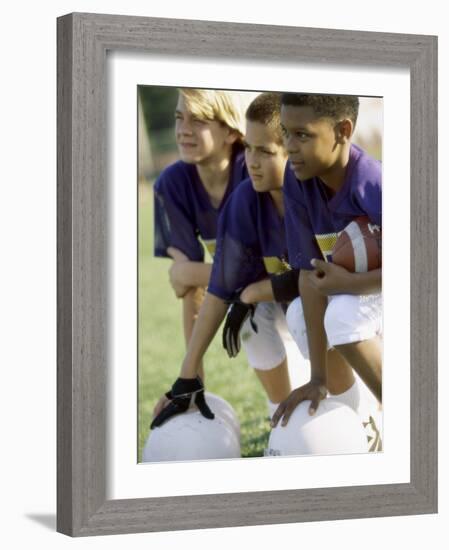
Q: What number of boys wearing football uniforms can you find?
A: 3